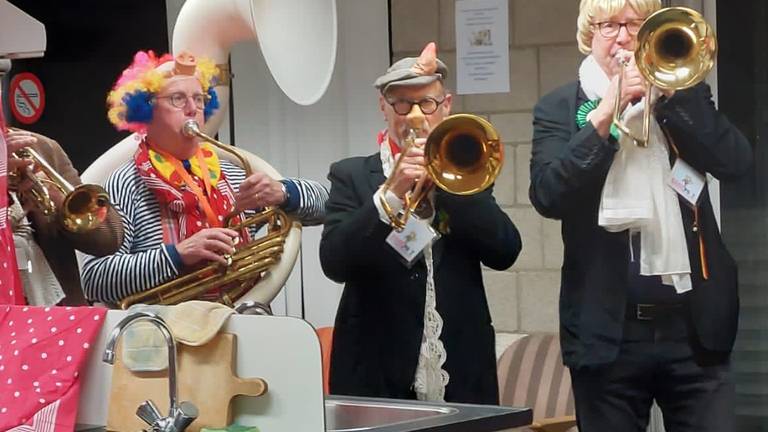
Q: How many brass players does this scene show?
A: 4